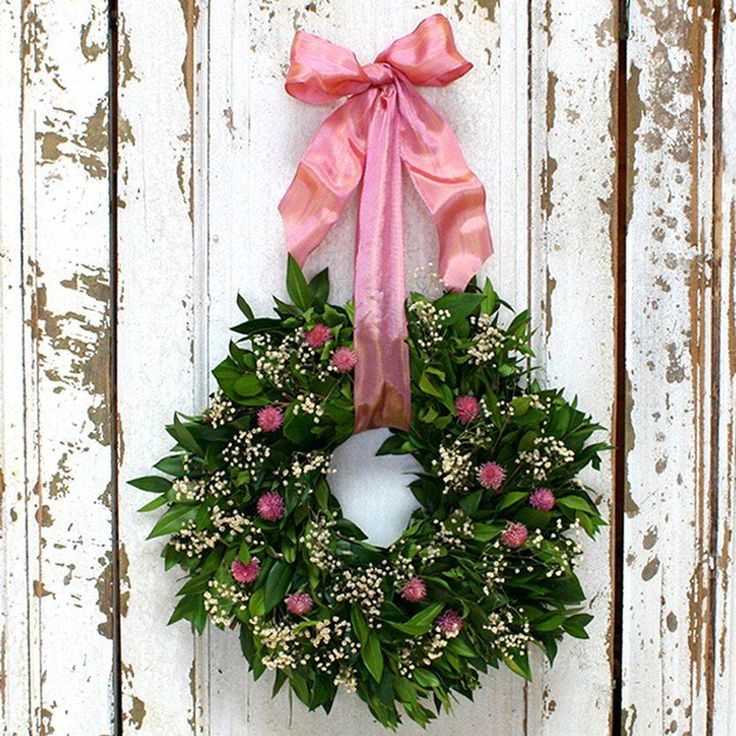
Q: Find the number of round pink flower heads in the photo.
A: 12